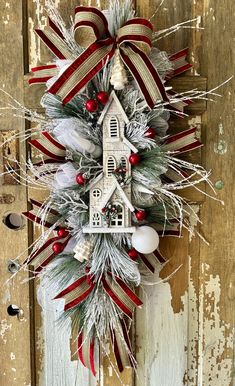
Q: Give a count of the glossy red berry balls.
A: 9